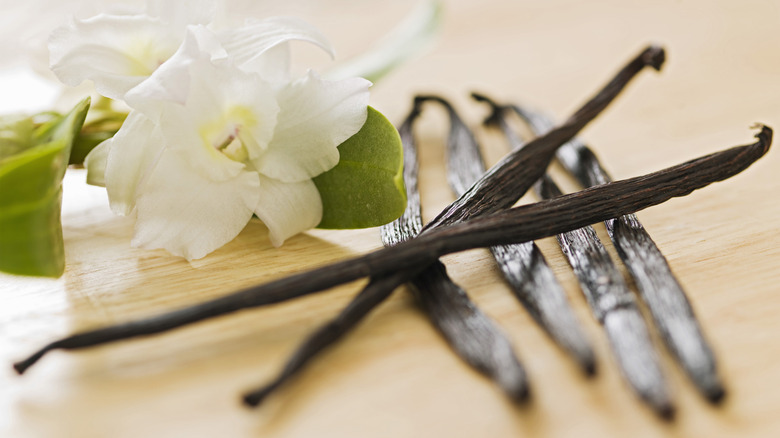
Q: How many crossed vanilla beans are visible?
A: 2